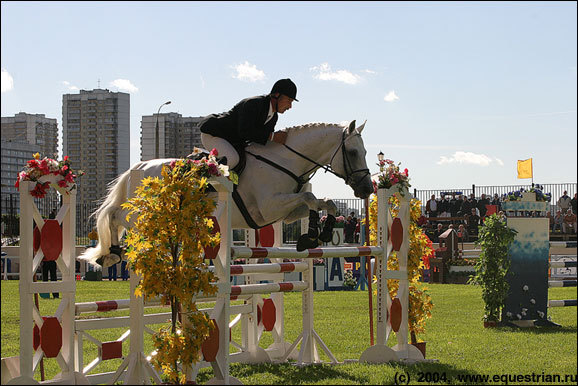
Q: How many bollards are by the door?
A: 0